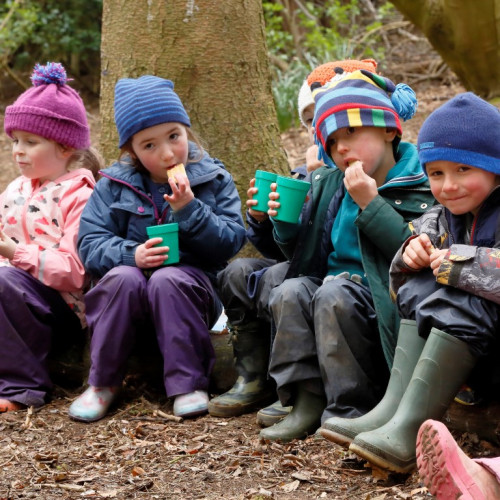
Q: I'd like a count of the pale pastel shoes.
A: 2